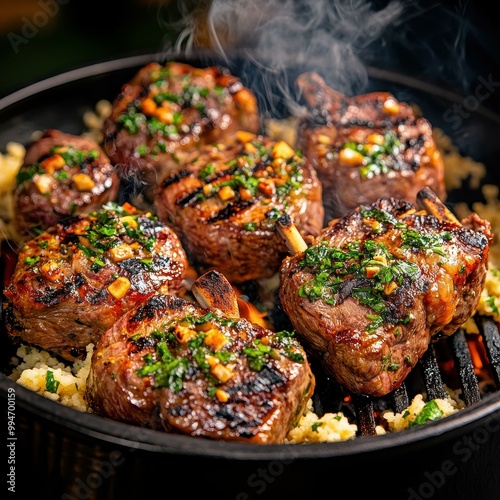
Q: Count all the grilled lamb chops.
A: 7